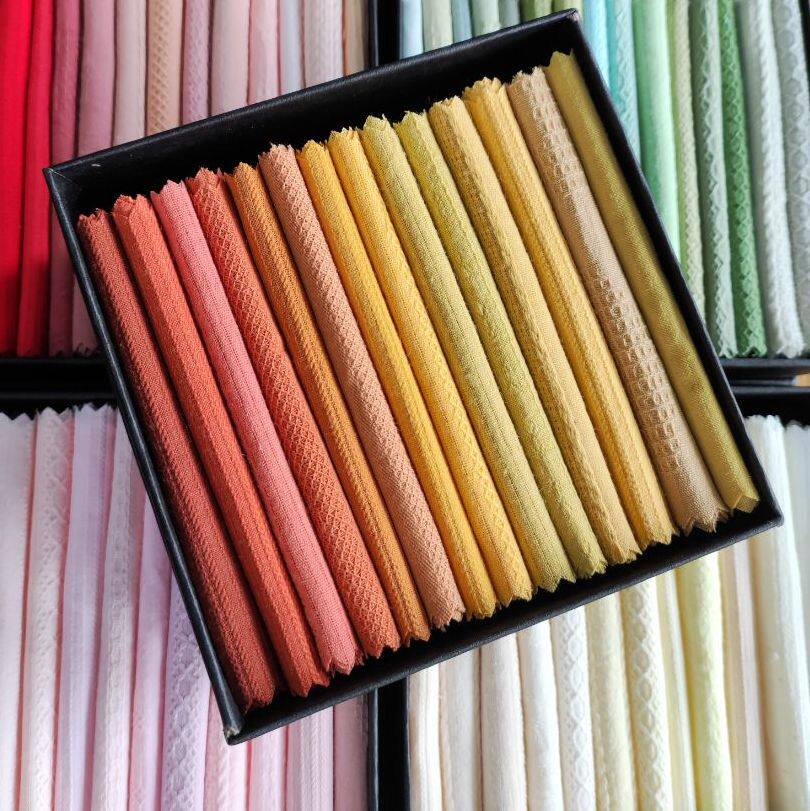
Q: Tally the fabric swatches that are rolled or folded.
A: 14